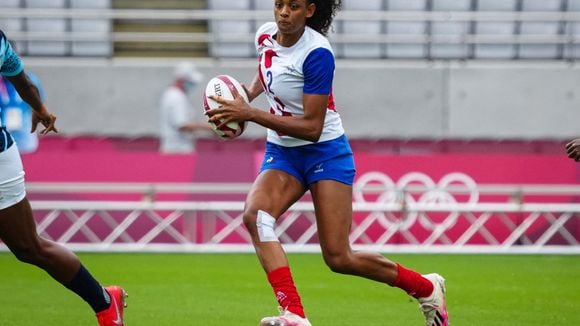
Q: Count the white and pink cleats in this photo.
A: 2